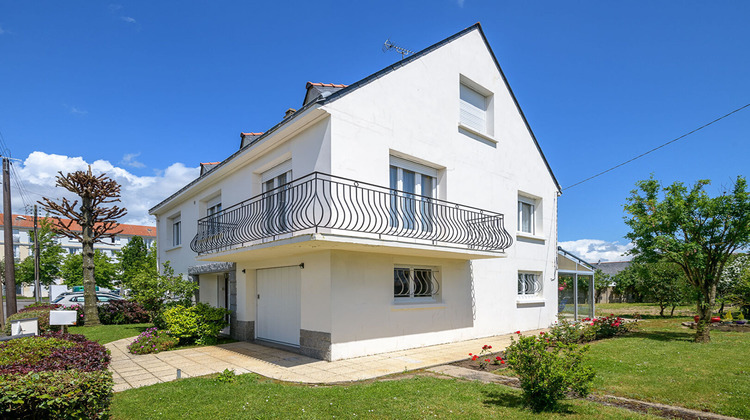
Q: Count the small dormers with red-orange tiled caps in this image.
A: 3